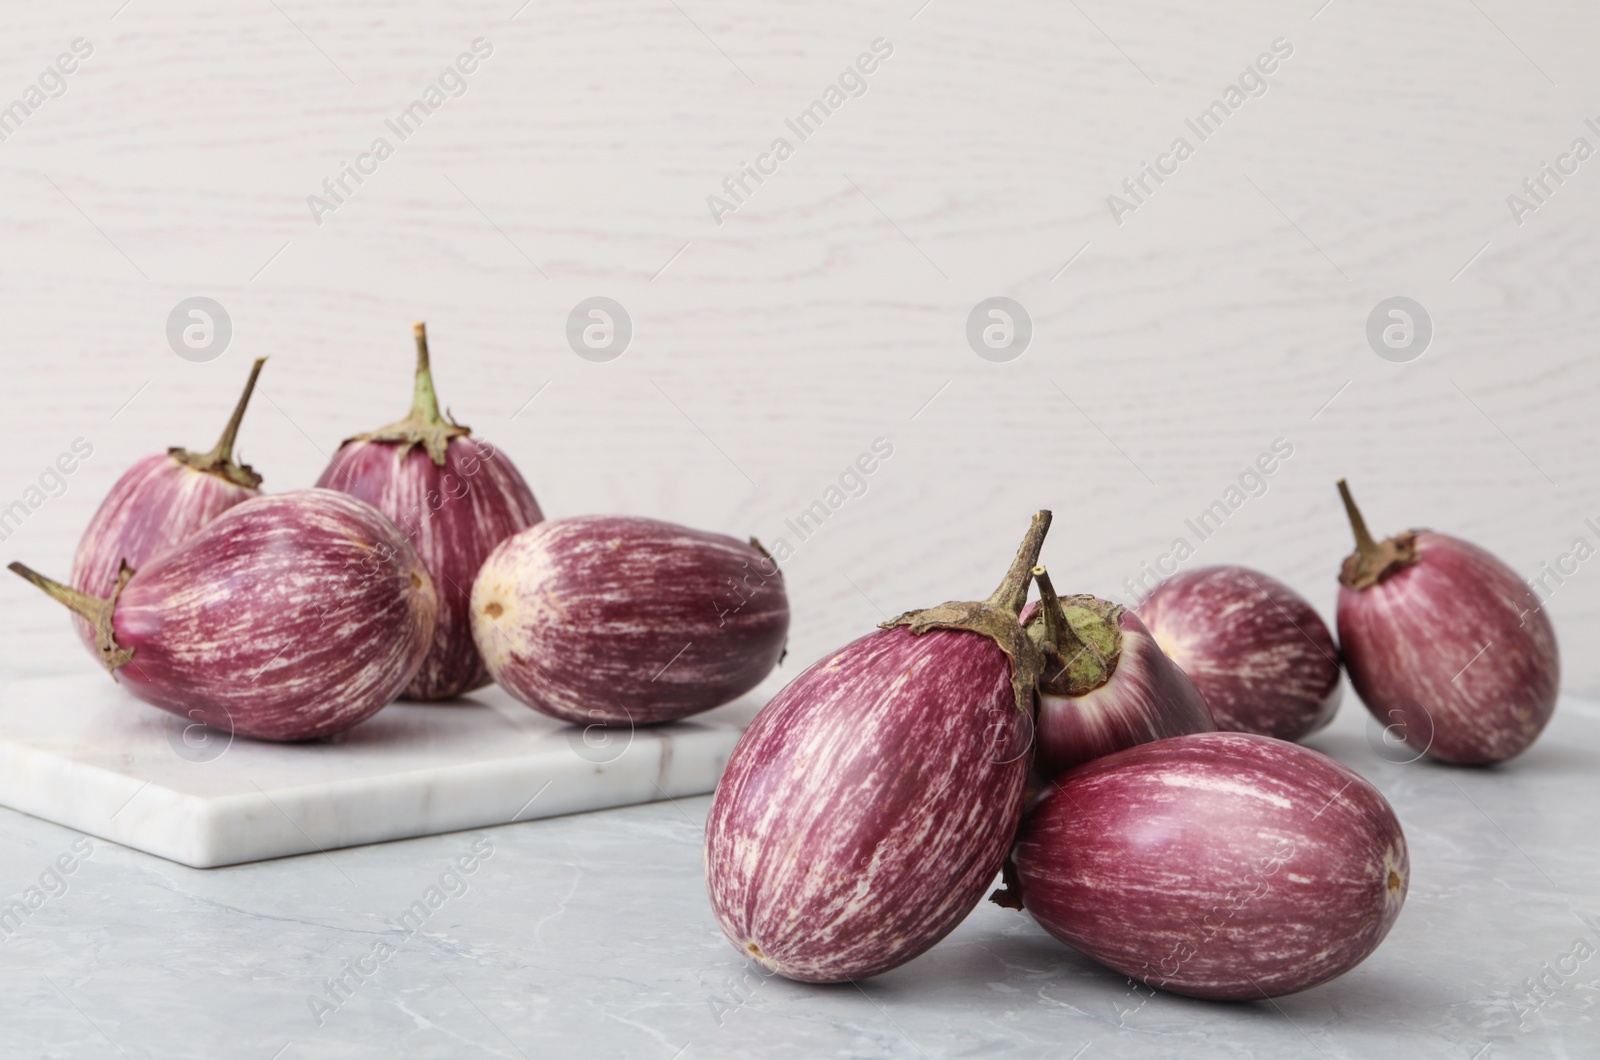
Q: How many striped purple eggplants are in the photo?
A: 9